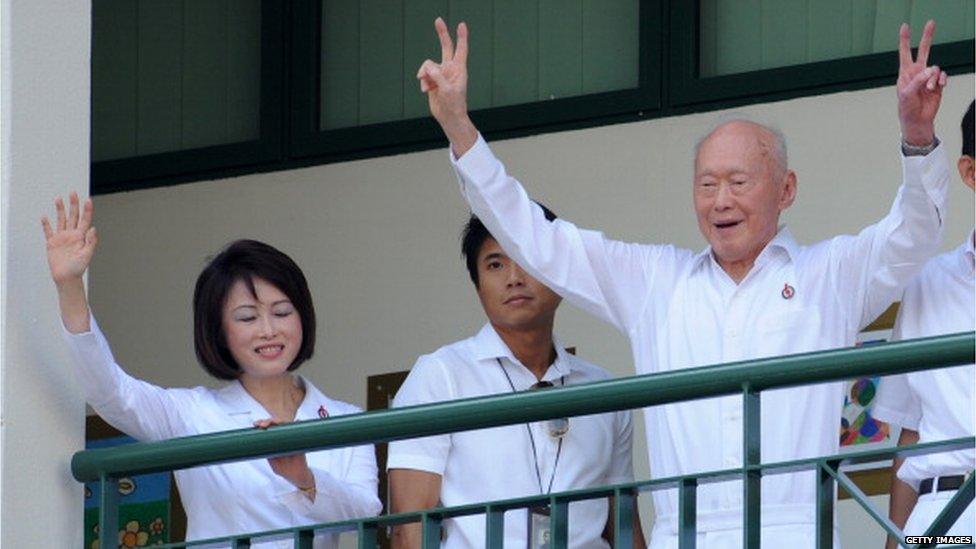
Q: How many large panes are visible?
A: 3